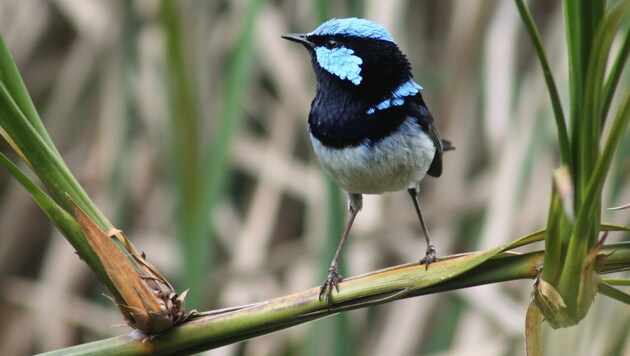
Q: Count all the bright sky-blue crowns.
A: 1